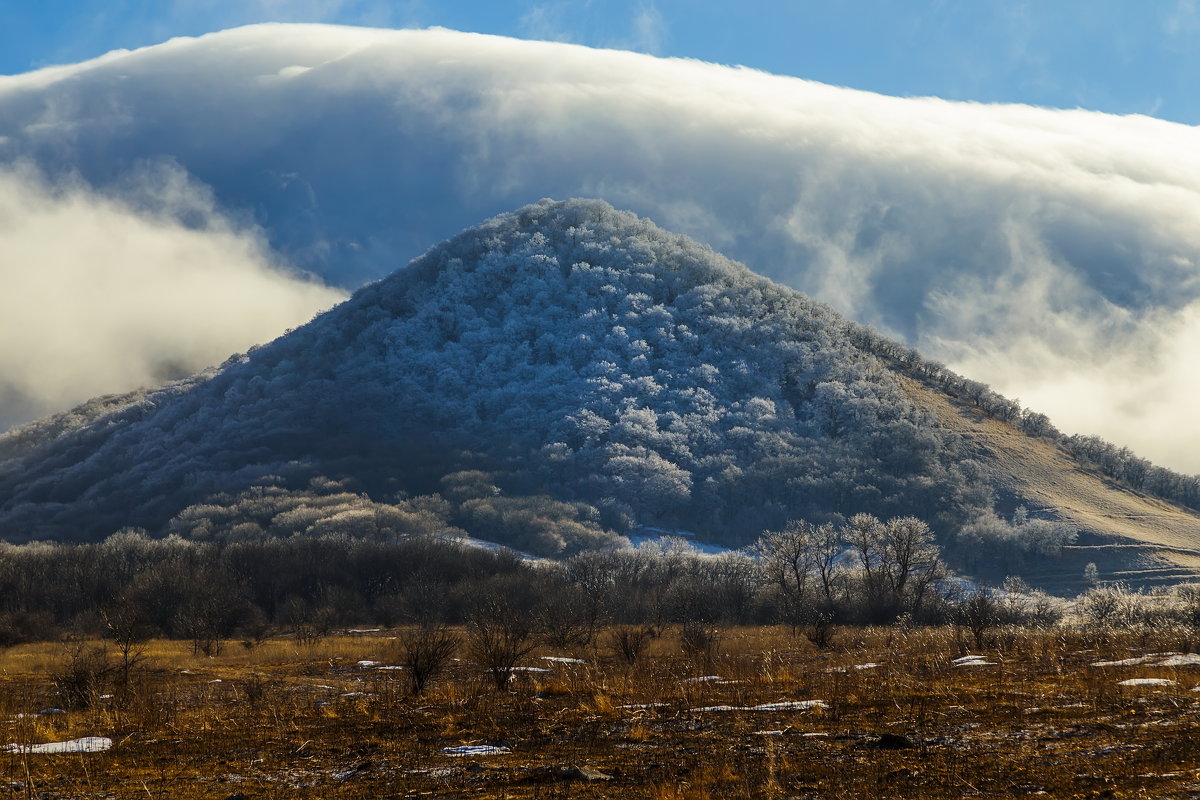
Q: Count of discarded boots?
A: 0